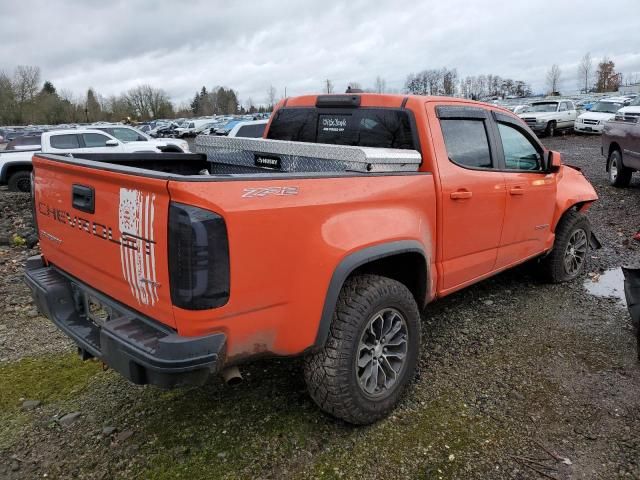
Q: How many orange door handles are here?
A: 2